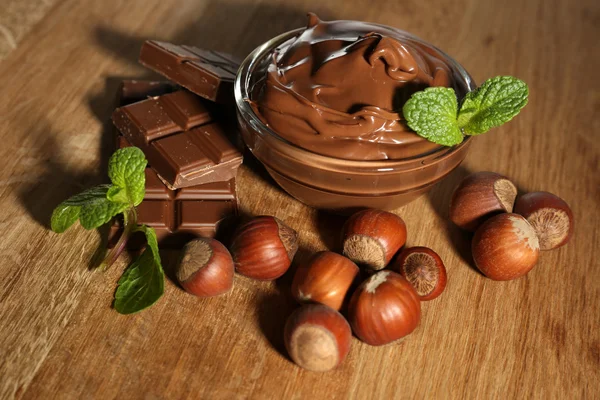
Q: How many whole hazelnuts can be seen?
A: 10